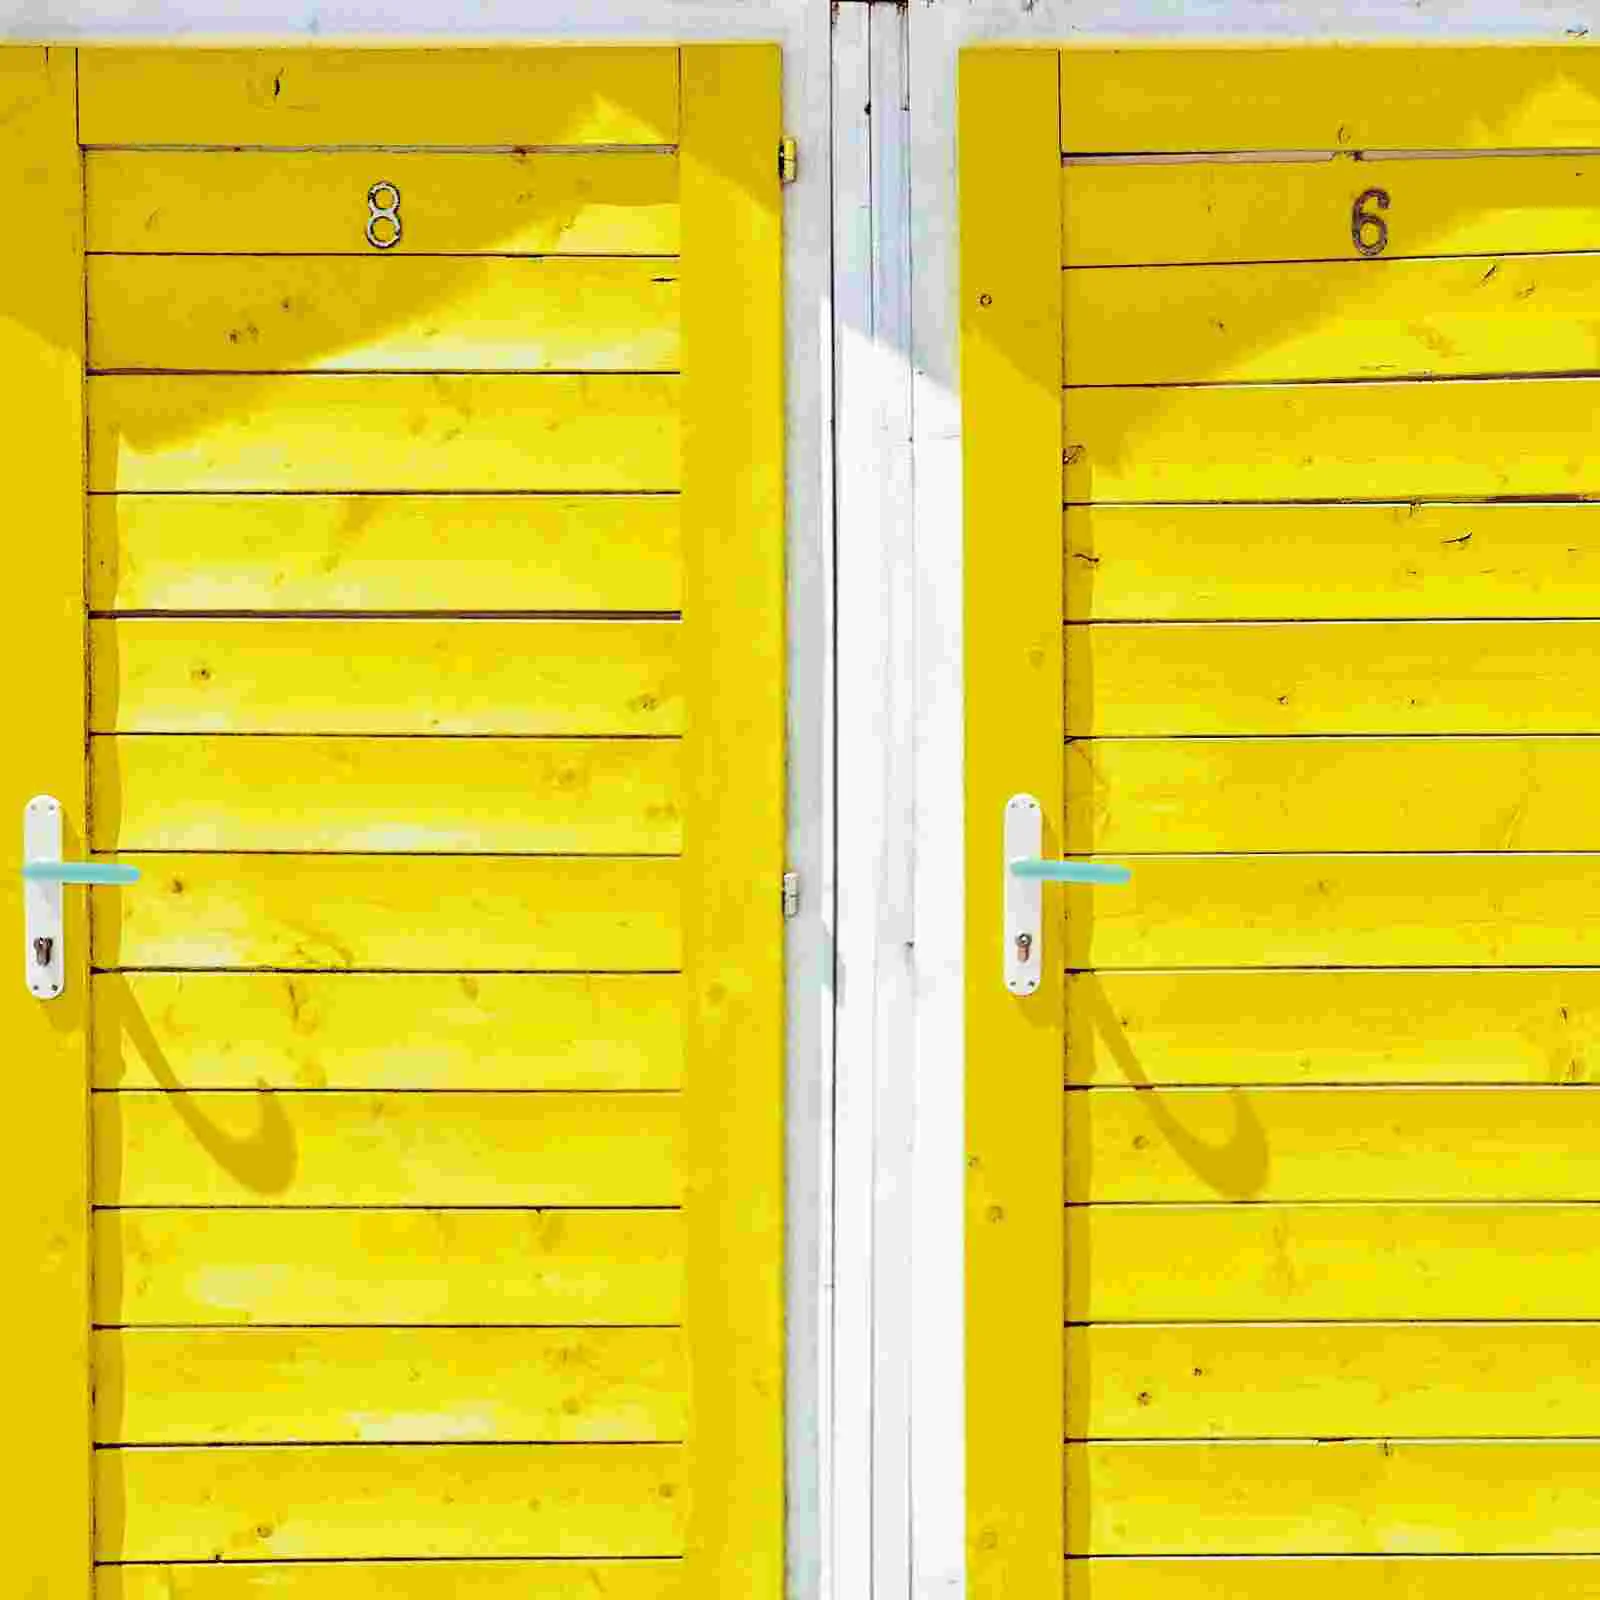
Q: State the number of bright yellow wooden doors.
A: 2